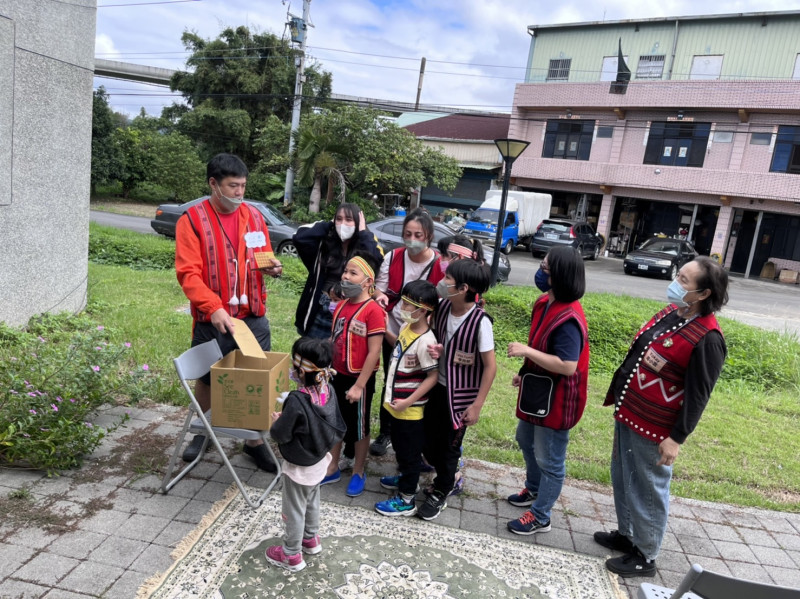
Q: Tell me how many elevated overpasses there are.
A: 1